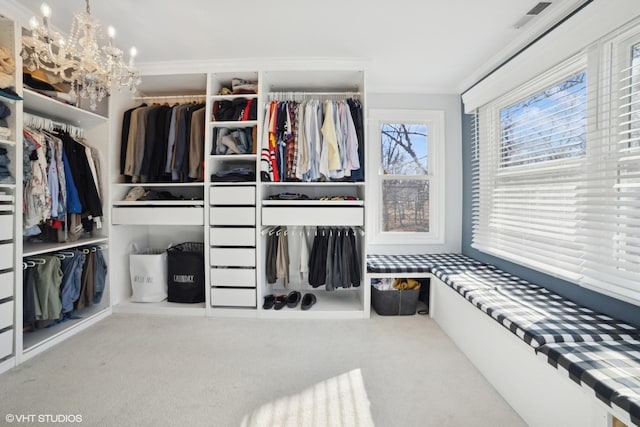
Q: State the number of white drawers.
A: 13